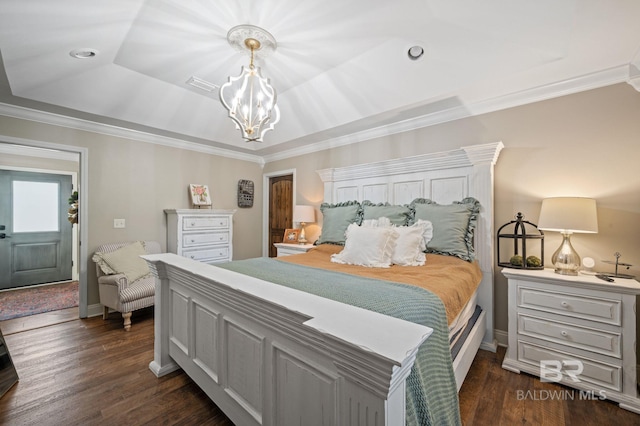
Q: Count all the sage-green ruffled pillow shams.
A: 3